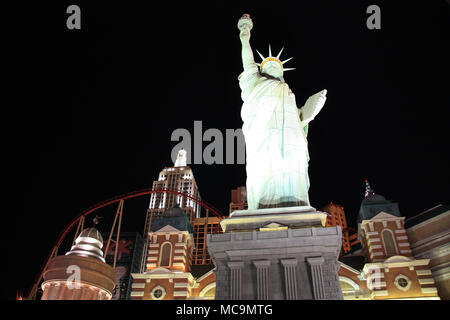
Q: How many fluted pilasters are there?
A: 4